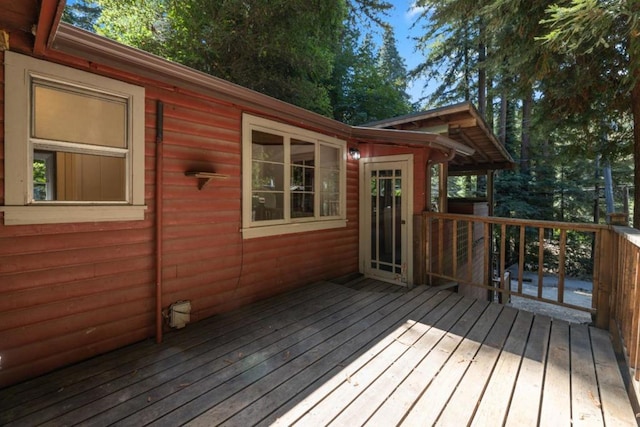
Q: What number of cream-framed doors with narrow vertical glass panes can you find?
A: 1